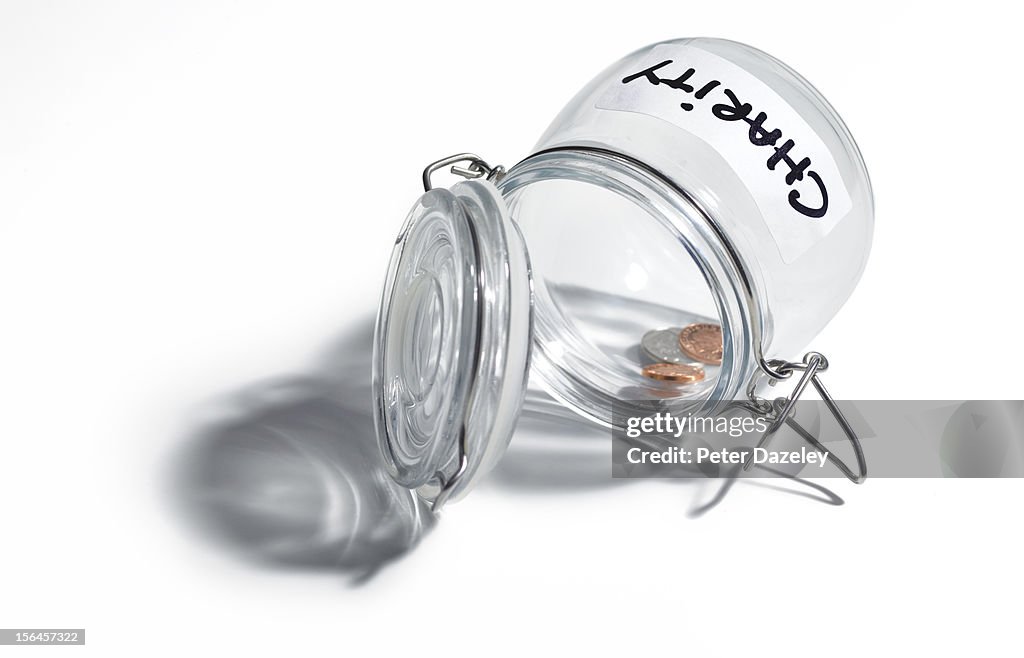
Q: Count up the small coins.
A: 3